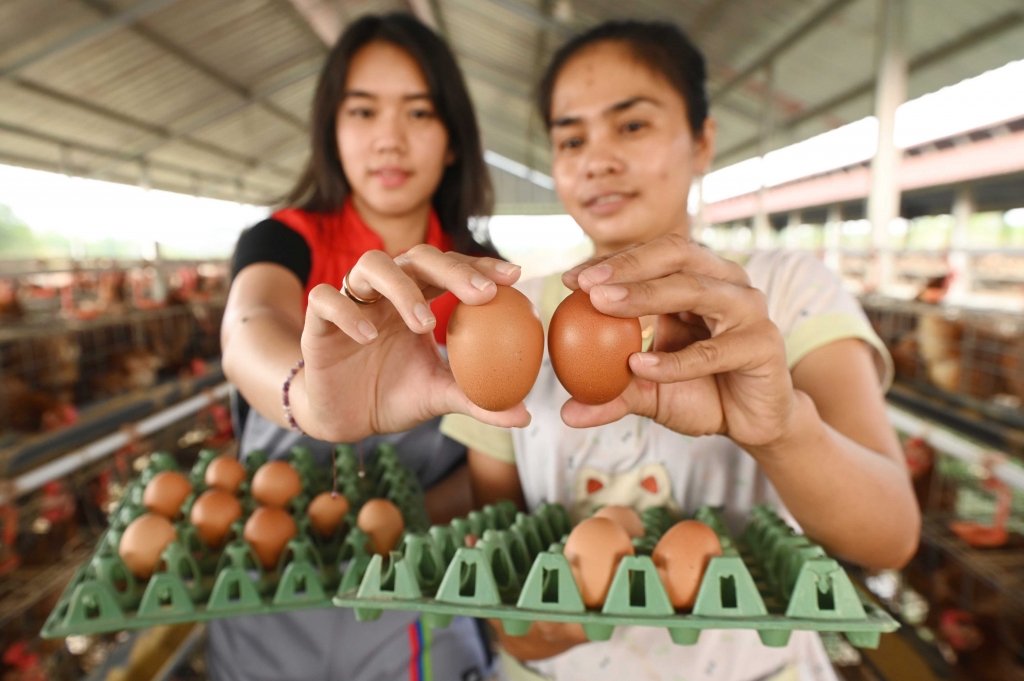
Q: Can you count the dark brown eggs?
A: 1